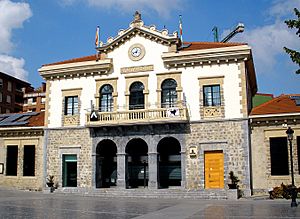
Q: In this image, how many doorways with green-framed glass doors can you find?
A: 1